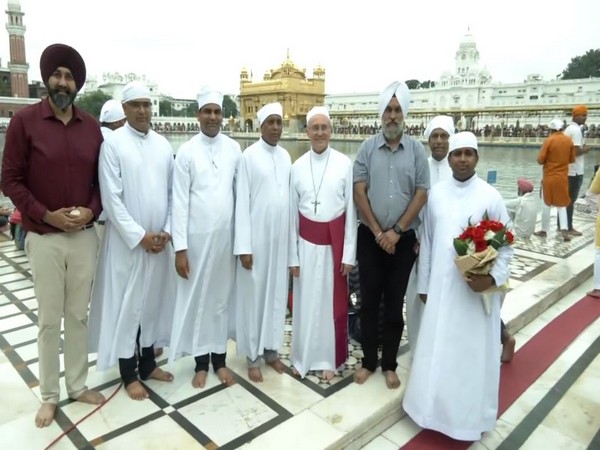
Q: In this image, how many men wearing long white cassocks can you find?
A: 6